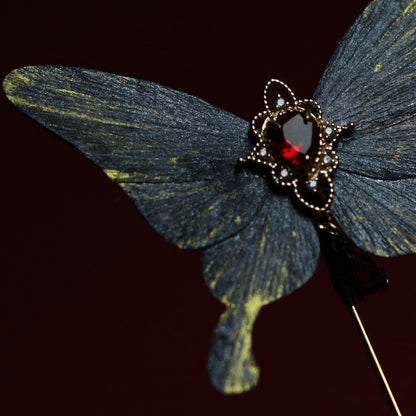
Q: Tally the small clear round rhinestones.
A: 6